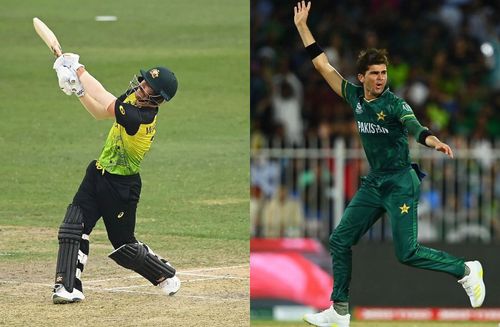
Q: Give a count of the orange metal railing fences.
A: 0